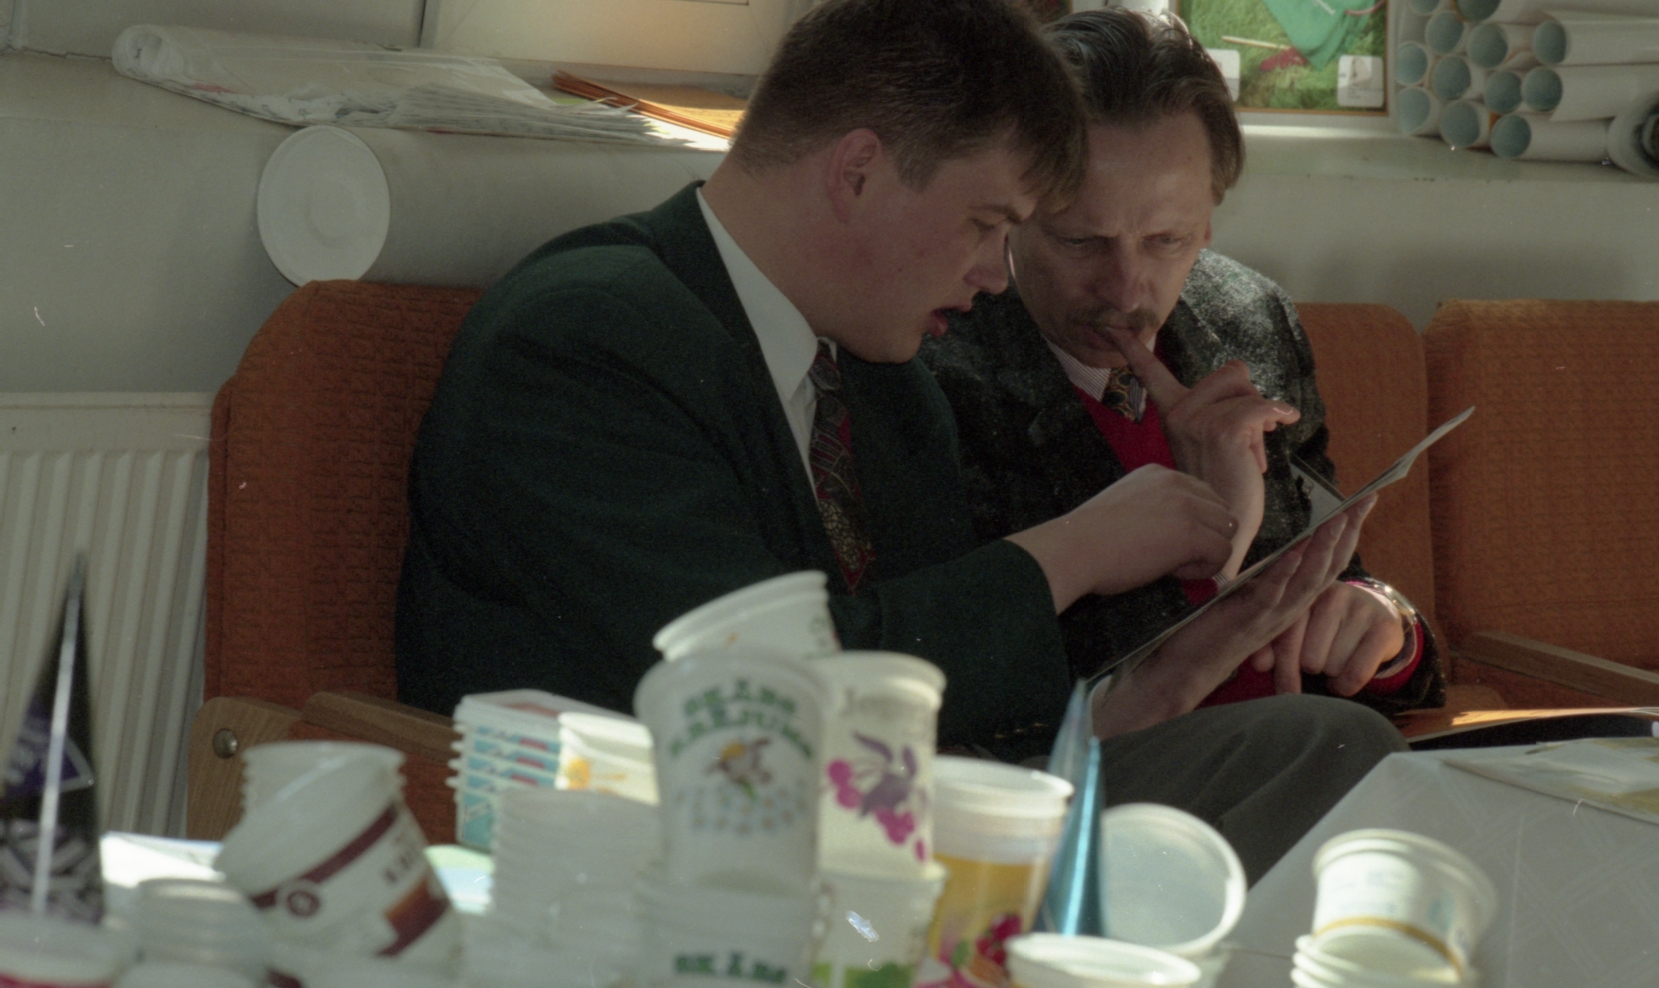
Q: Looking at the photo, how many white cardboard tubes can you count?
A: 12